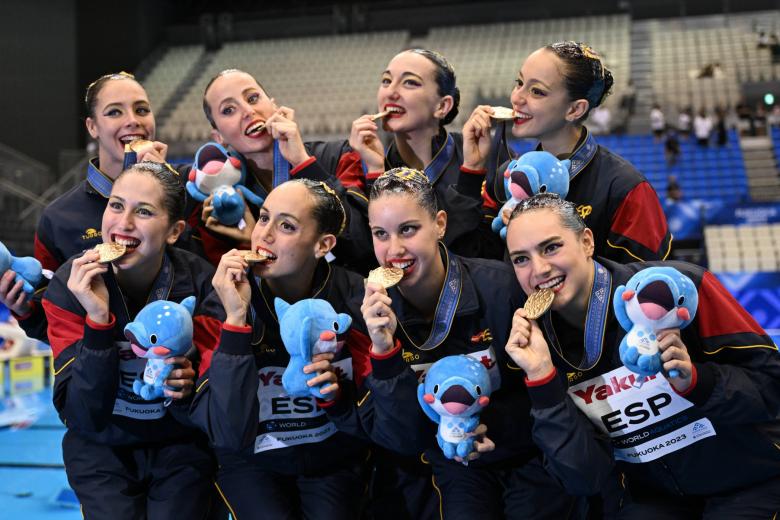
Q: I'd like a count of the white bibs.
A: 4